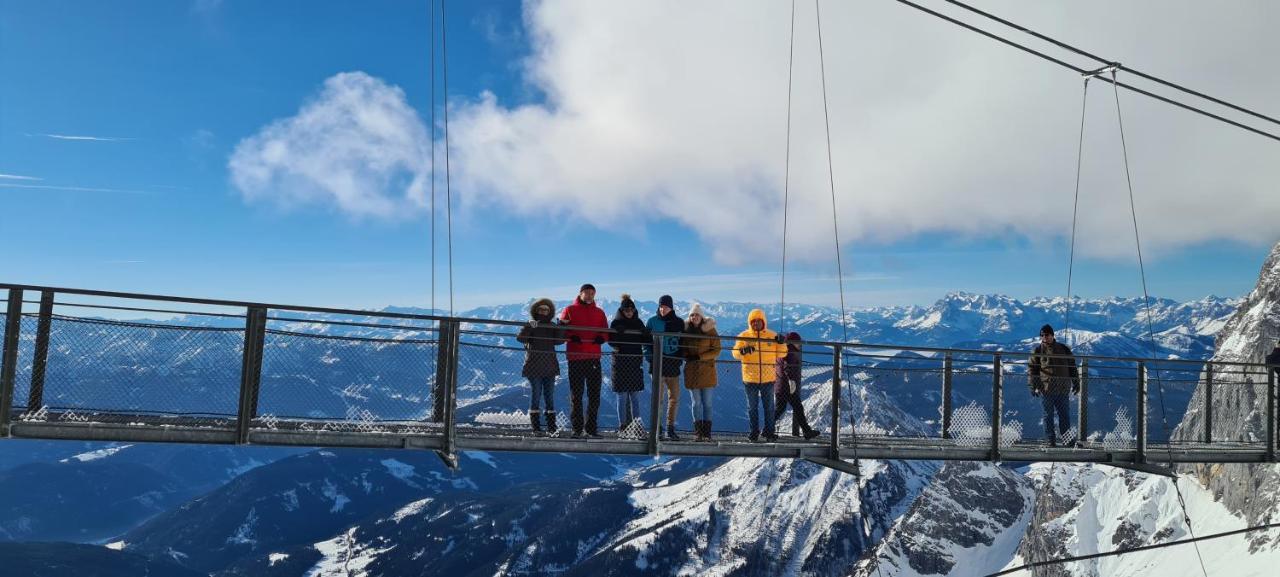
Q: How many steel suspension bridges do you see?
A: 1